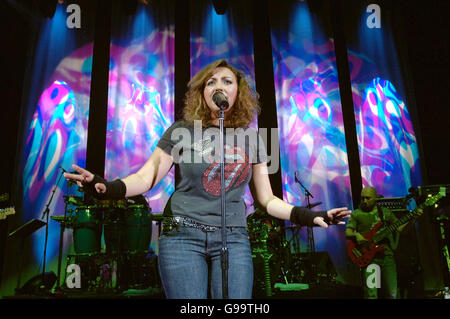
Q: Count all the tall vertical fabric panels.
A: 5